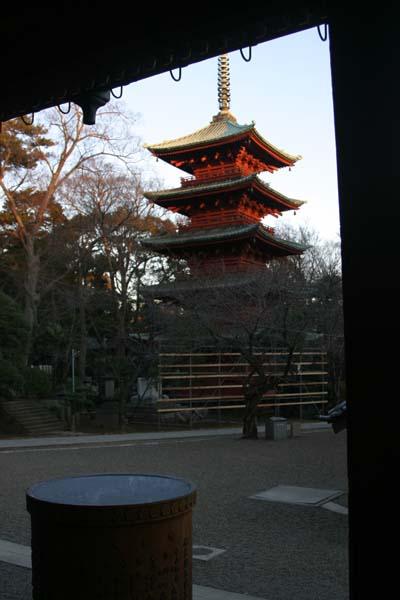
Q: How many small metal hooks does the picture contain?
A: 6